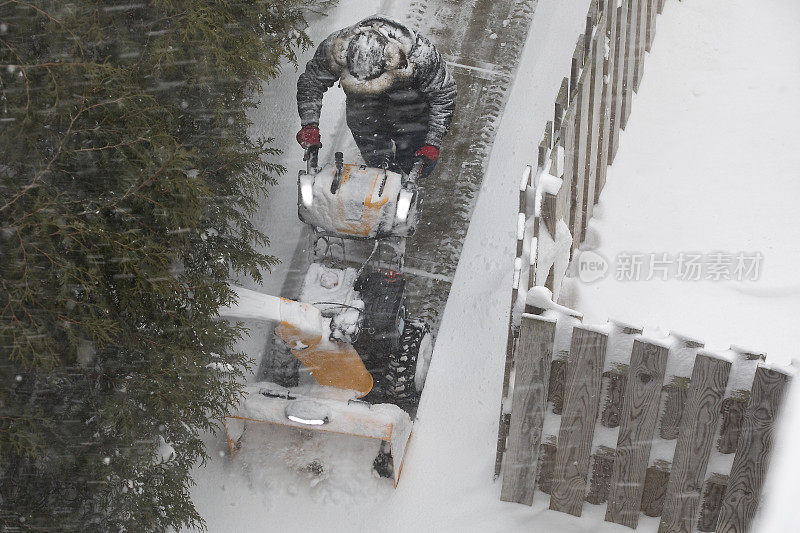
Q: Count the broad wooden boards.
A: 5